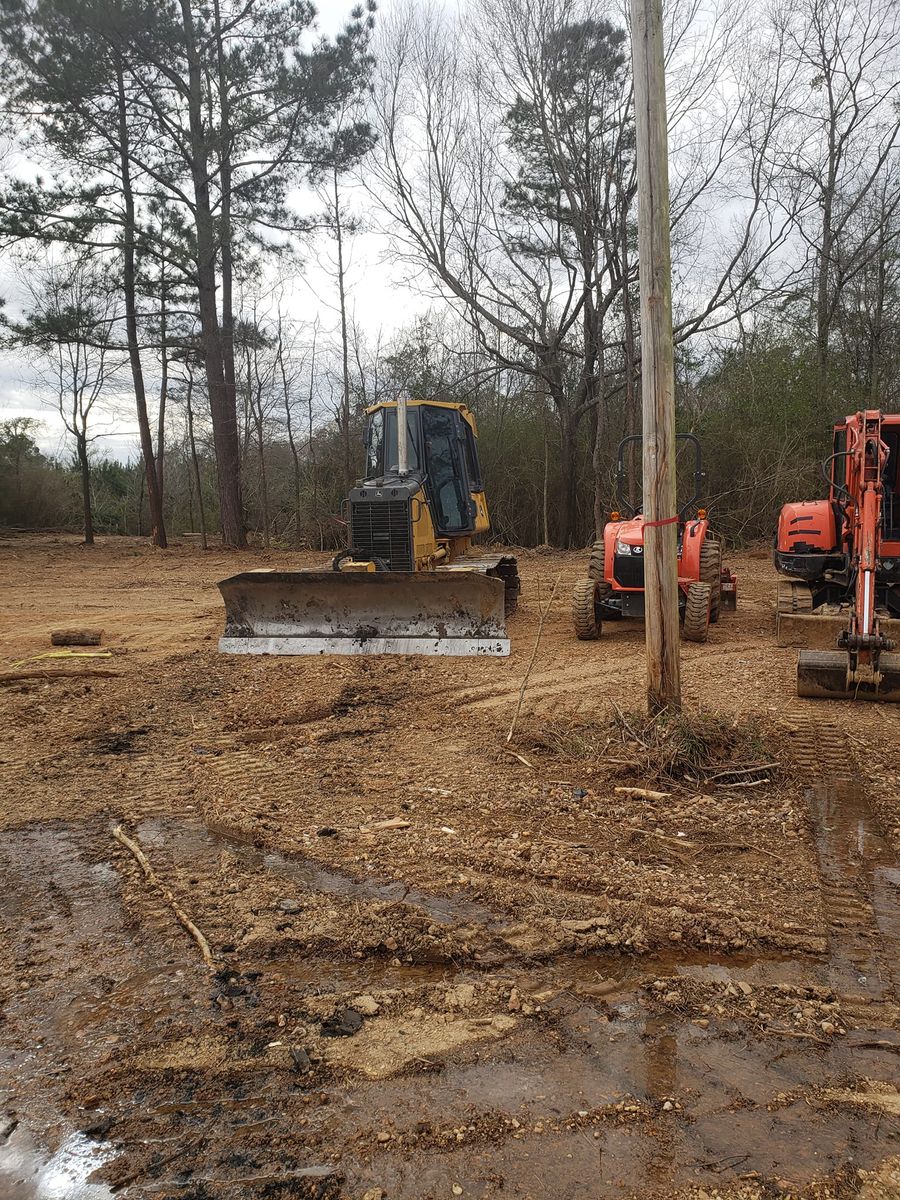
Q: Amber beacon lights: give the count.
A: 2